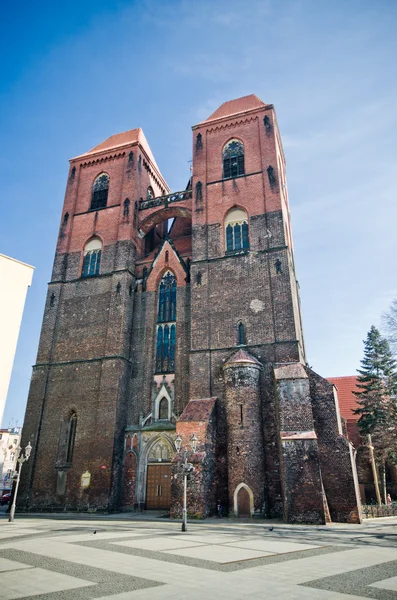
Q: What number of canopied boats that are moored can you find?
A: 0